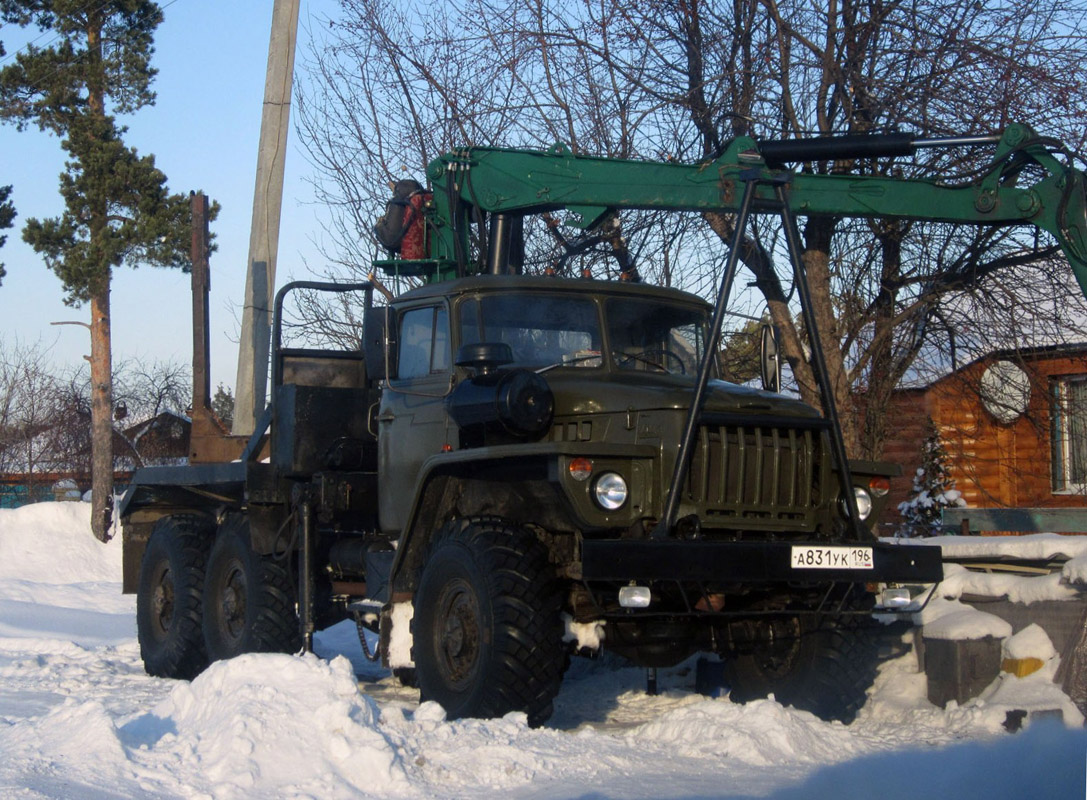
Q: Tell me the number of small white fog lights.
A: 2